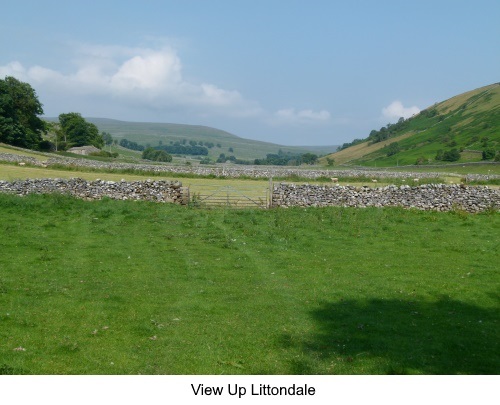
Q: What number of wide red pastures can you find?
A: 0